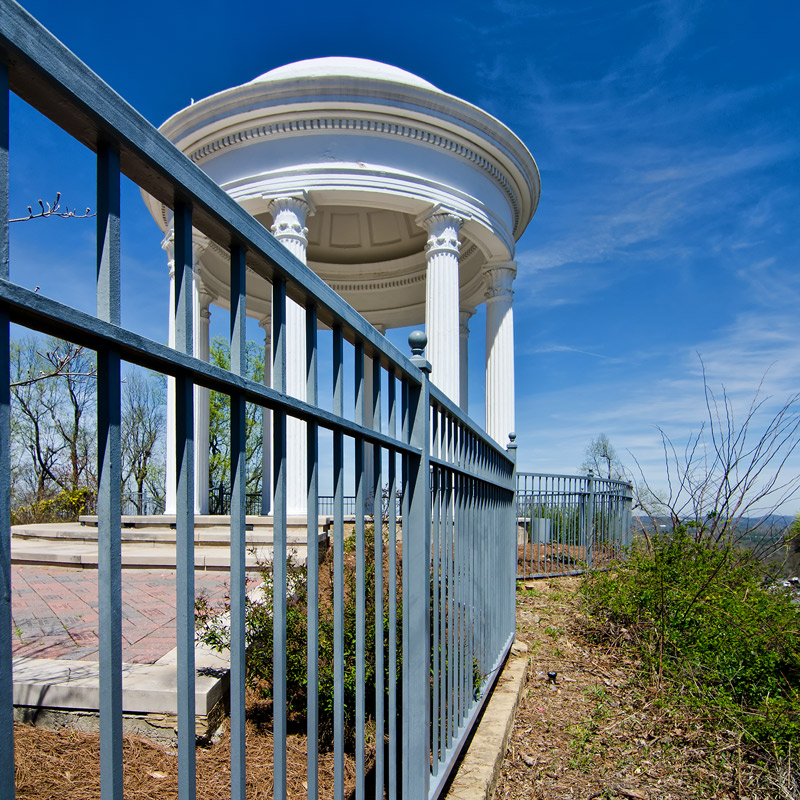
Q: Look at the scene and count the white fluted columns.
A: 8